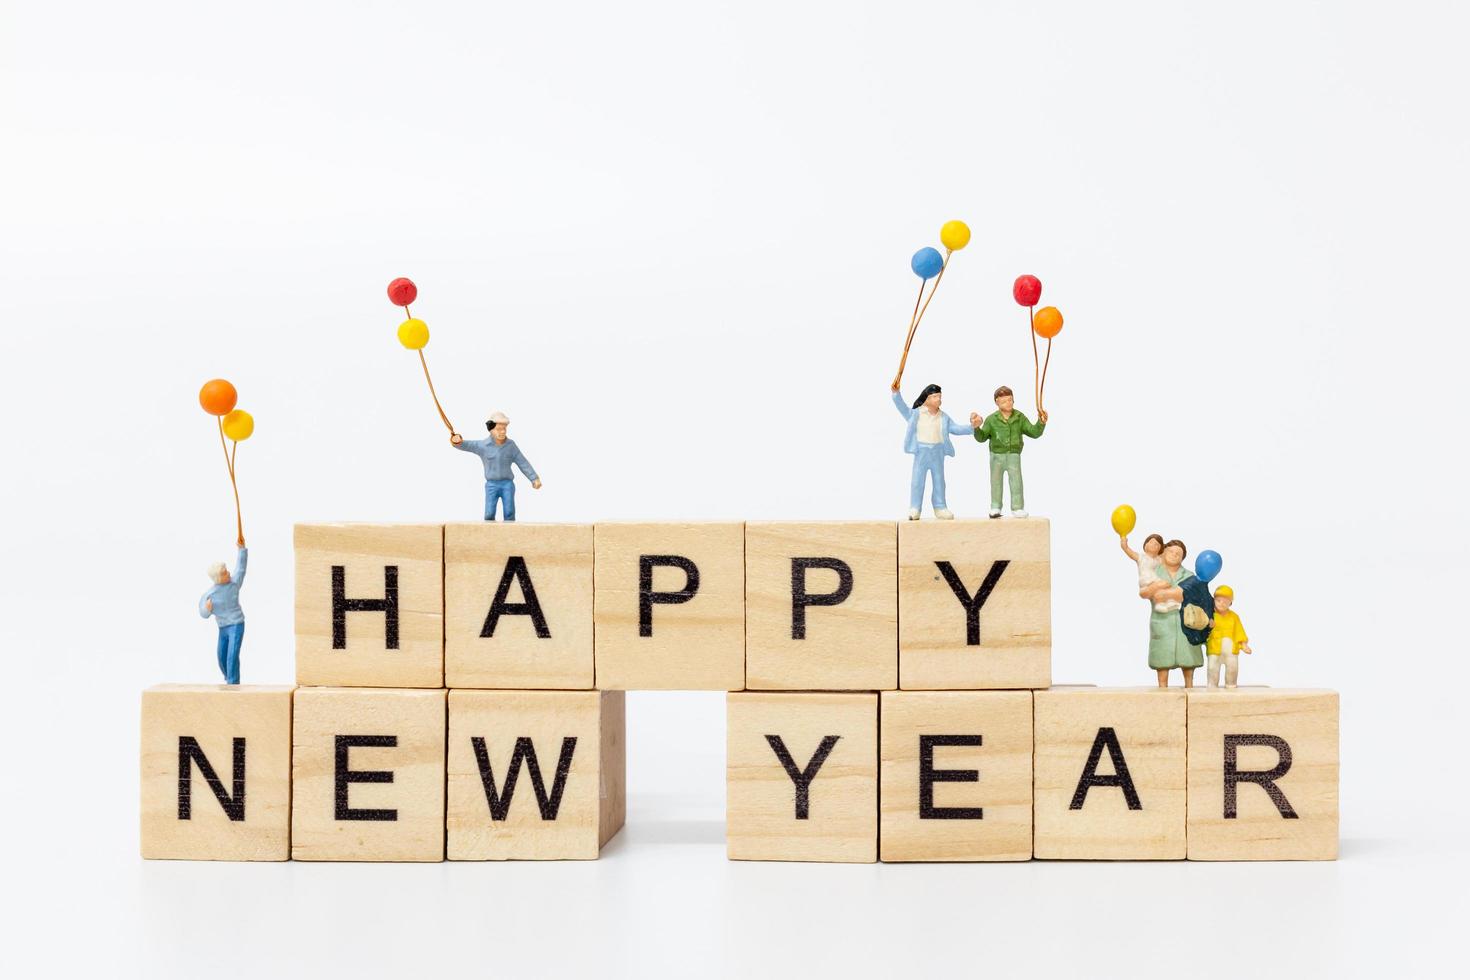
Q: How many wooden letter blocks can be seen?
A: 12